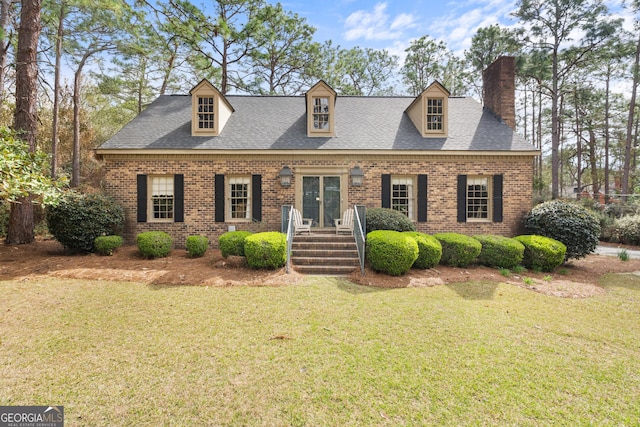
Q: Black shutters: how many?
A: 8